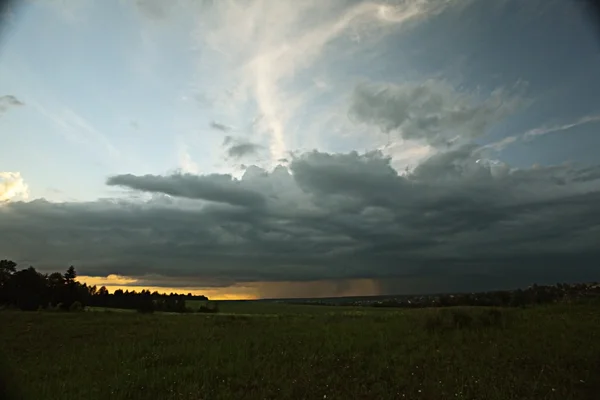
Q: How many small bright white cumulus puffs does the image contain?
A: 1